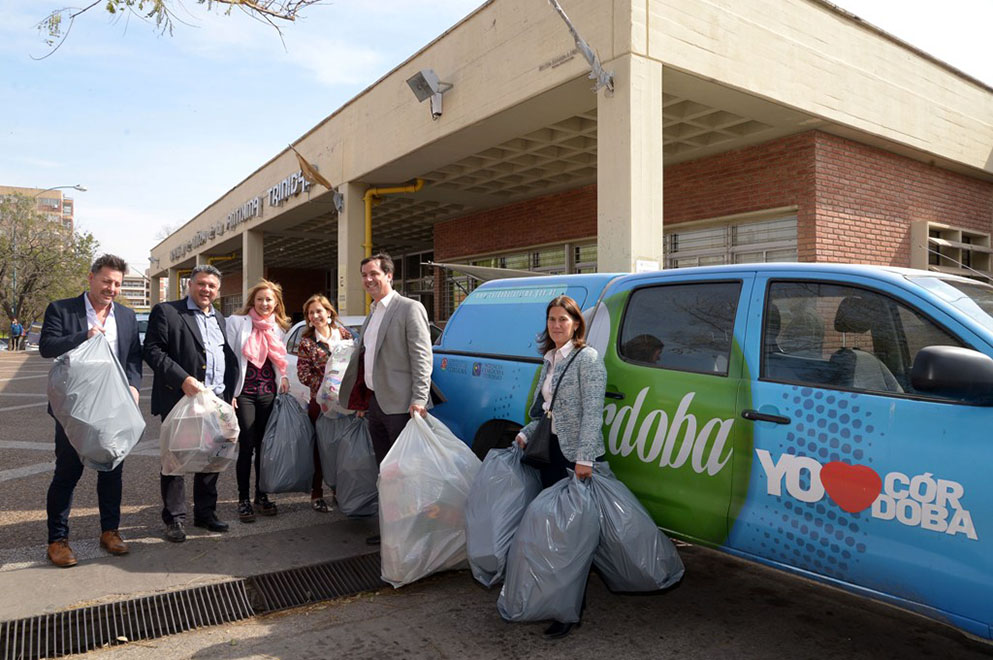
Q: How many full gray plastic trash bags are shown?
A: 7